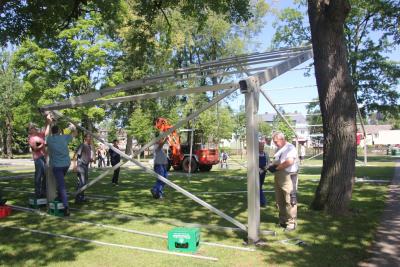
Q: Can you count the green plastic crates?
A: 3